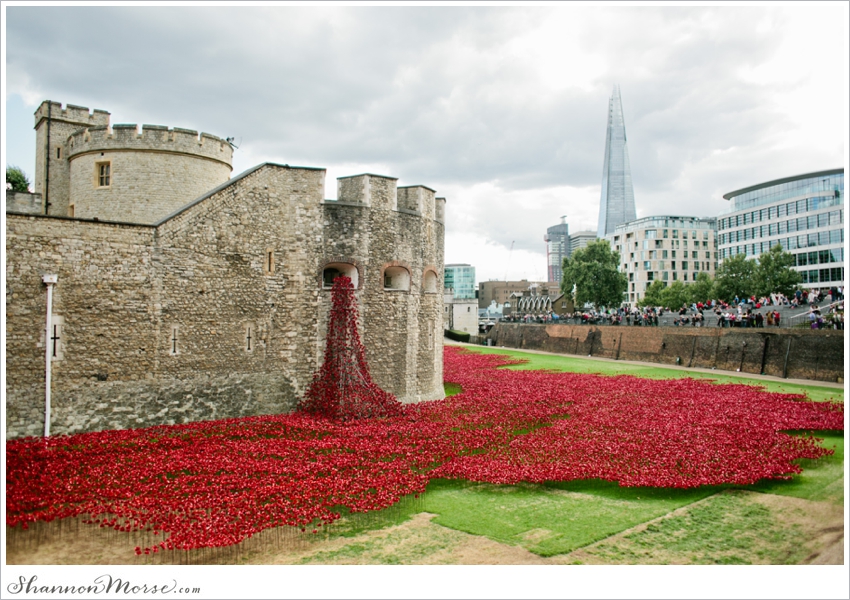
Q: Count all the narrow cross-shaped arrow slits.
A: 3